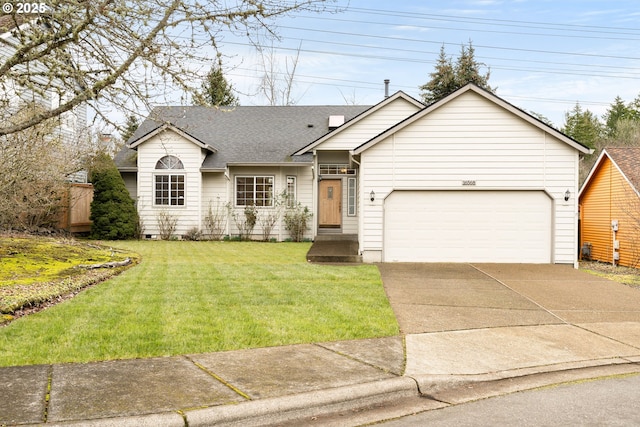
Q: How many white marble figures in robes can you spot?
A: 0